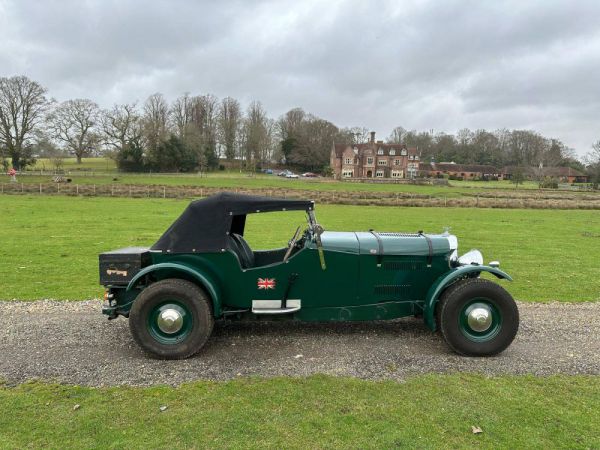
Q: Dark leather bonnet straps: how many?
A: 2